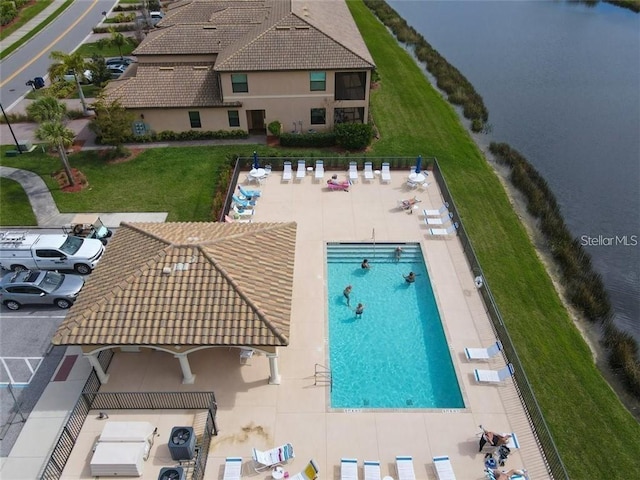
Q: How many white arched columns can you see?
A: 3